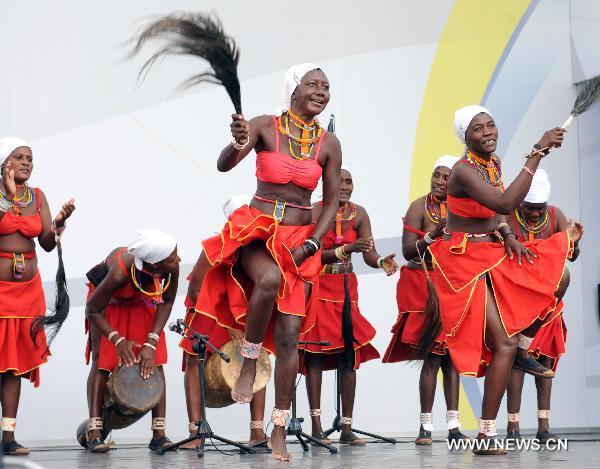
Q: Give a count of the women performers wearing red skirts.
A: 8